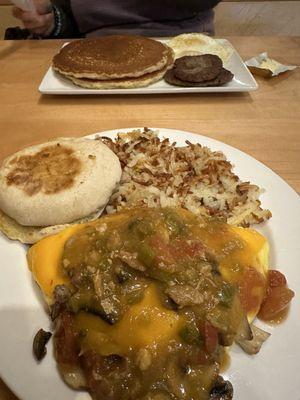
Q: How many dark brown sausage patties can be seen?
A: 2